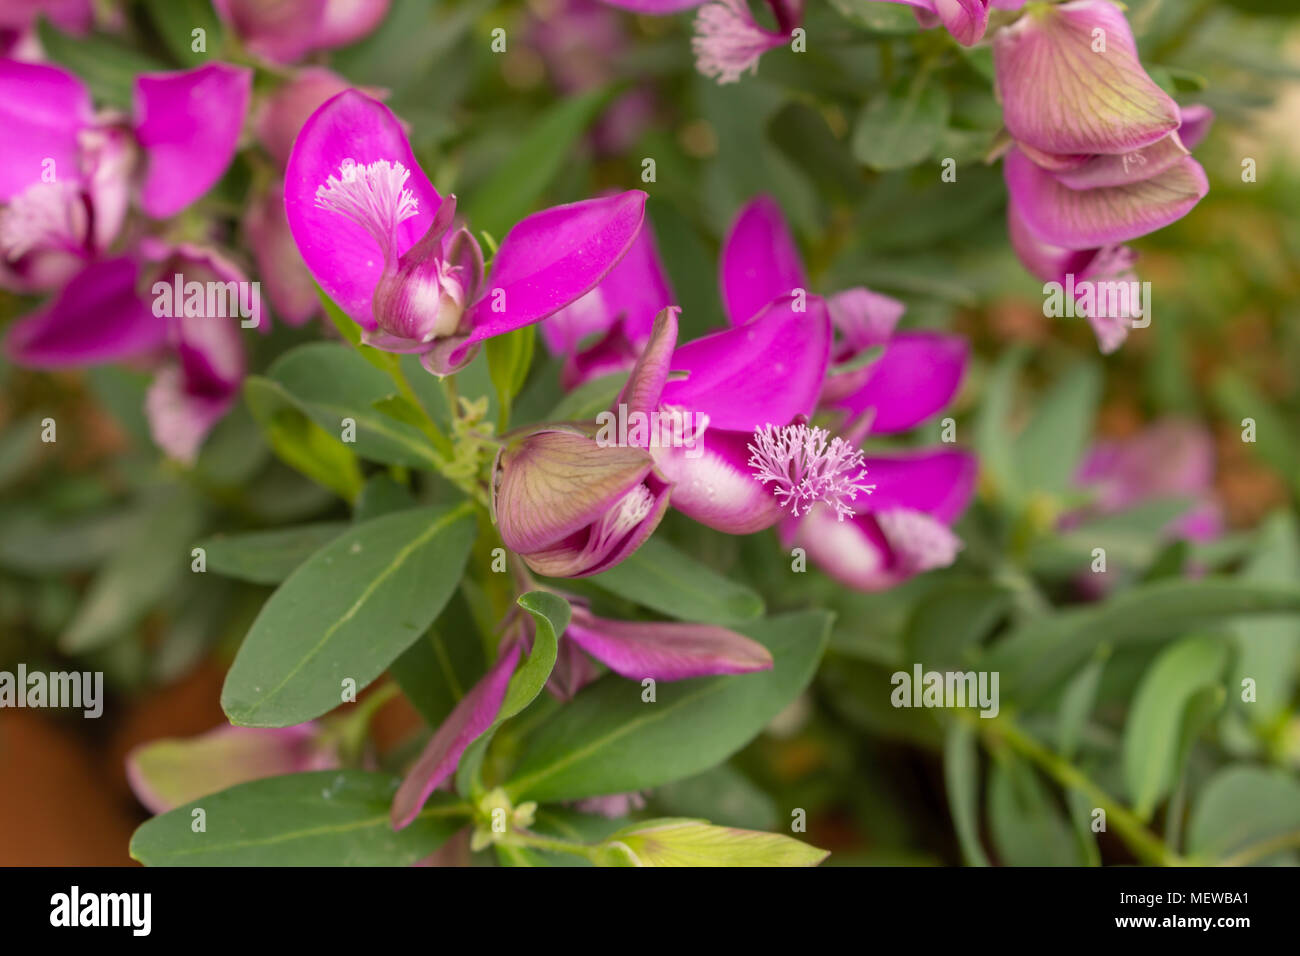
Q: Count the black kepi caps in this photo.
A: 0